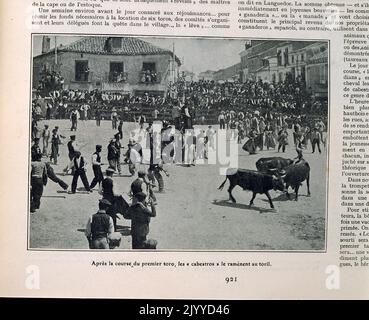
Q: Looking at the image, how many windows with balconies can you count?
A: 3